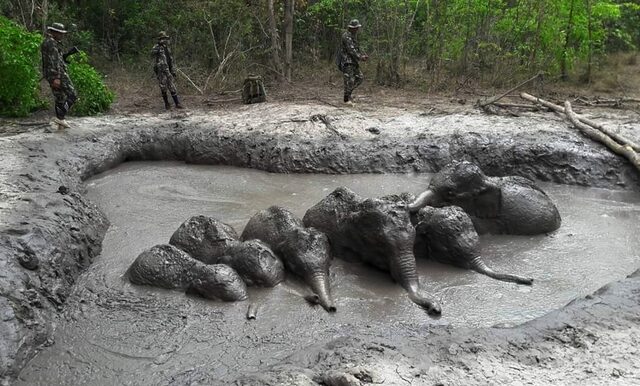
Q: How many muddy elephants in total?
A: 6